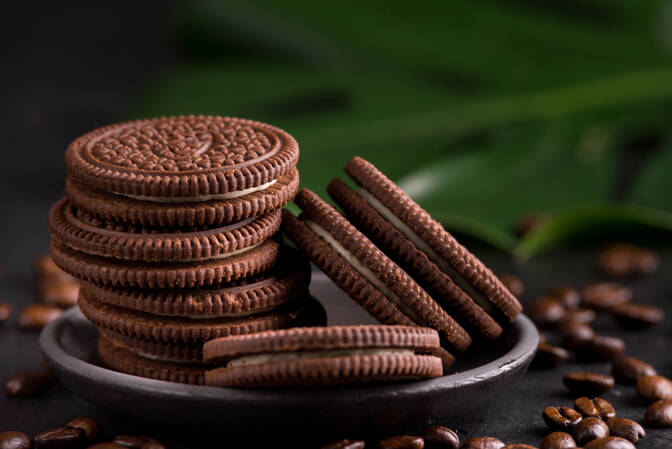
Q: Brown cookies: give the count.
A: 7